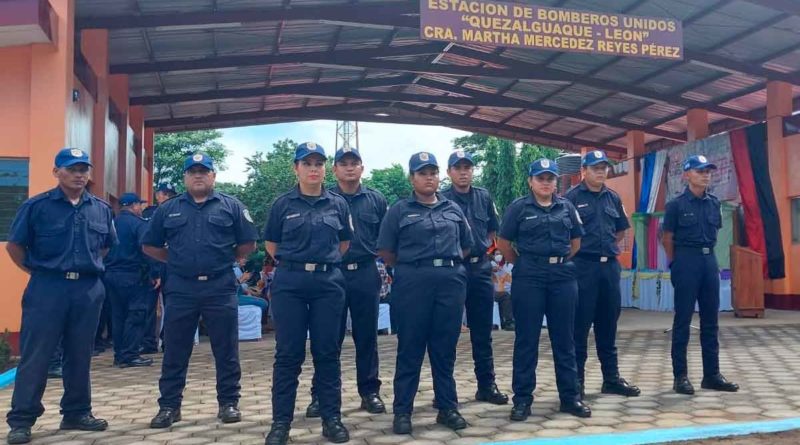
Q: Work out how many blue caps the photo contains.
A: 11